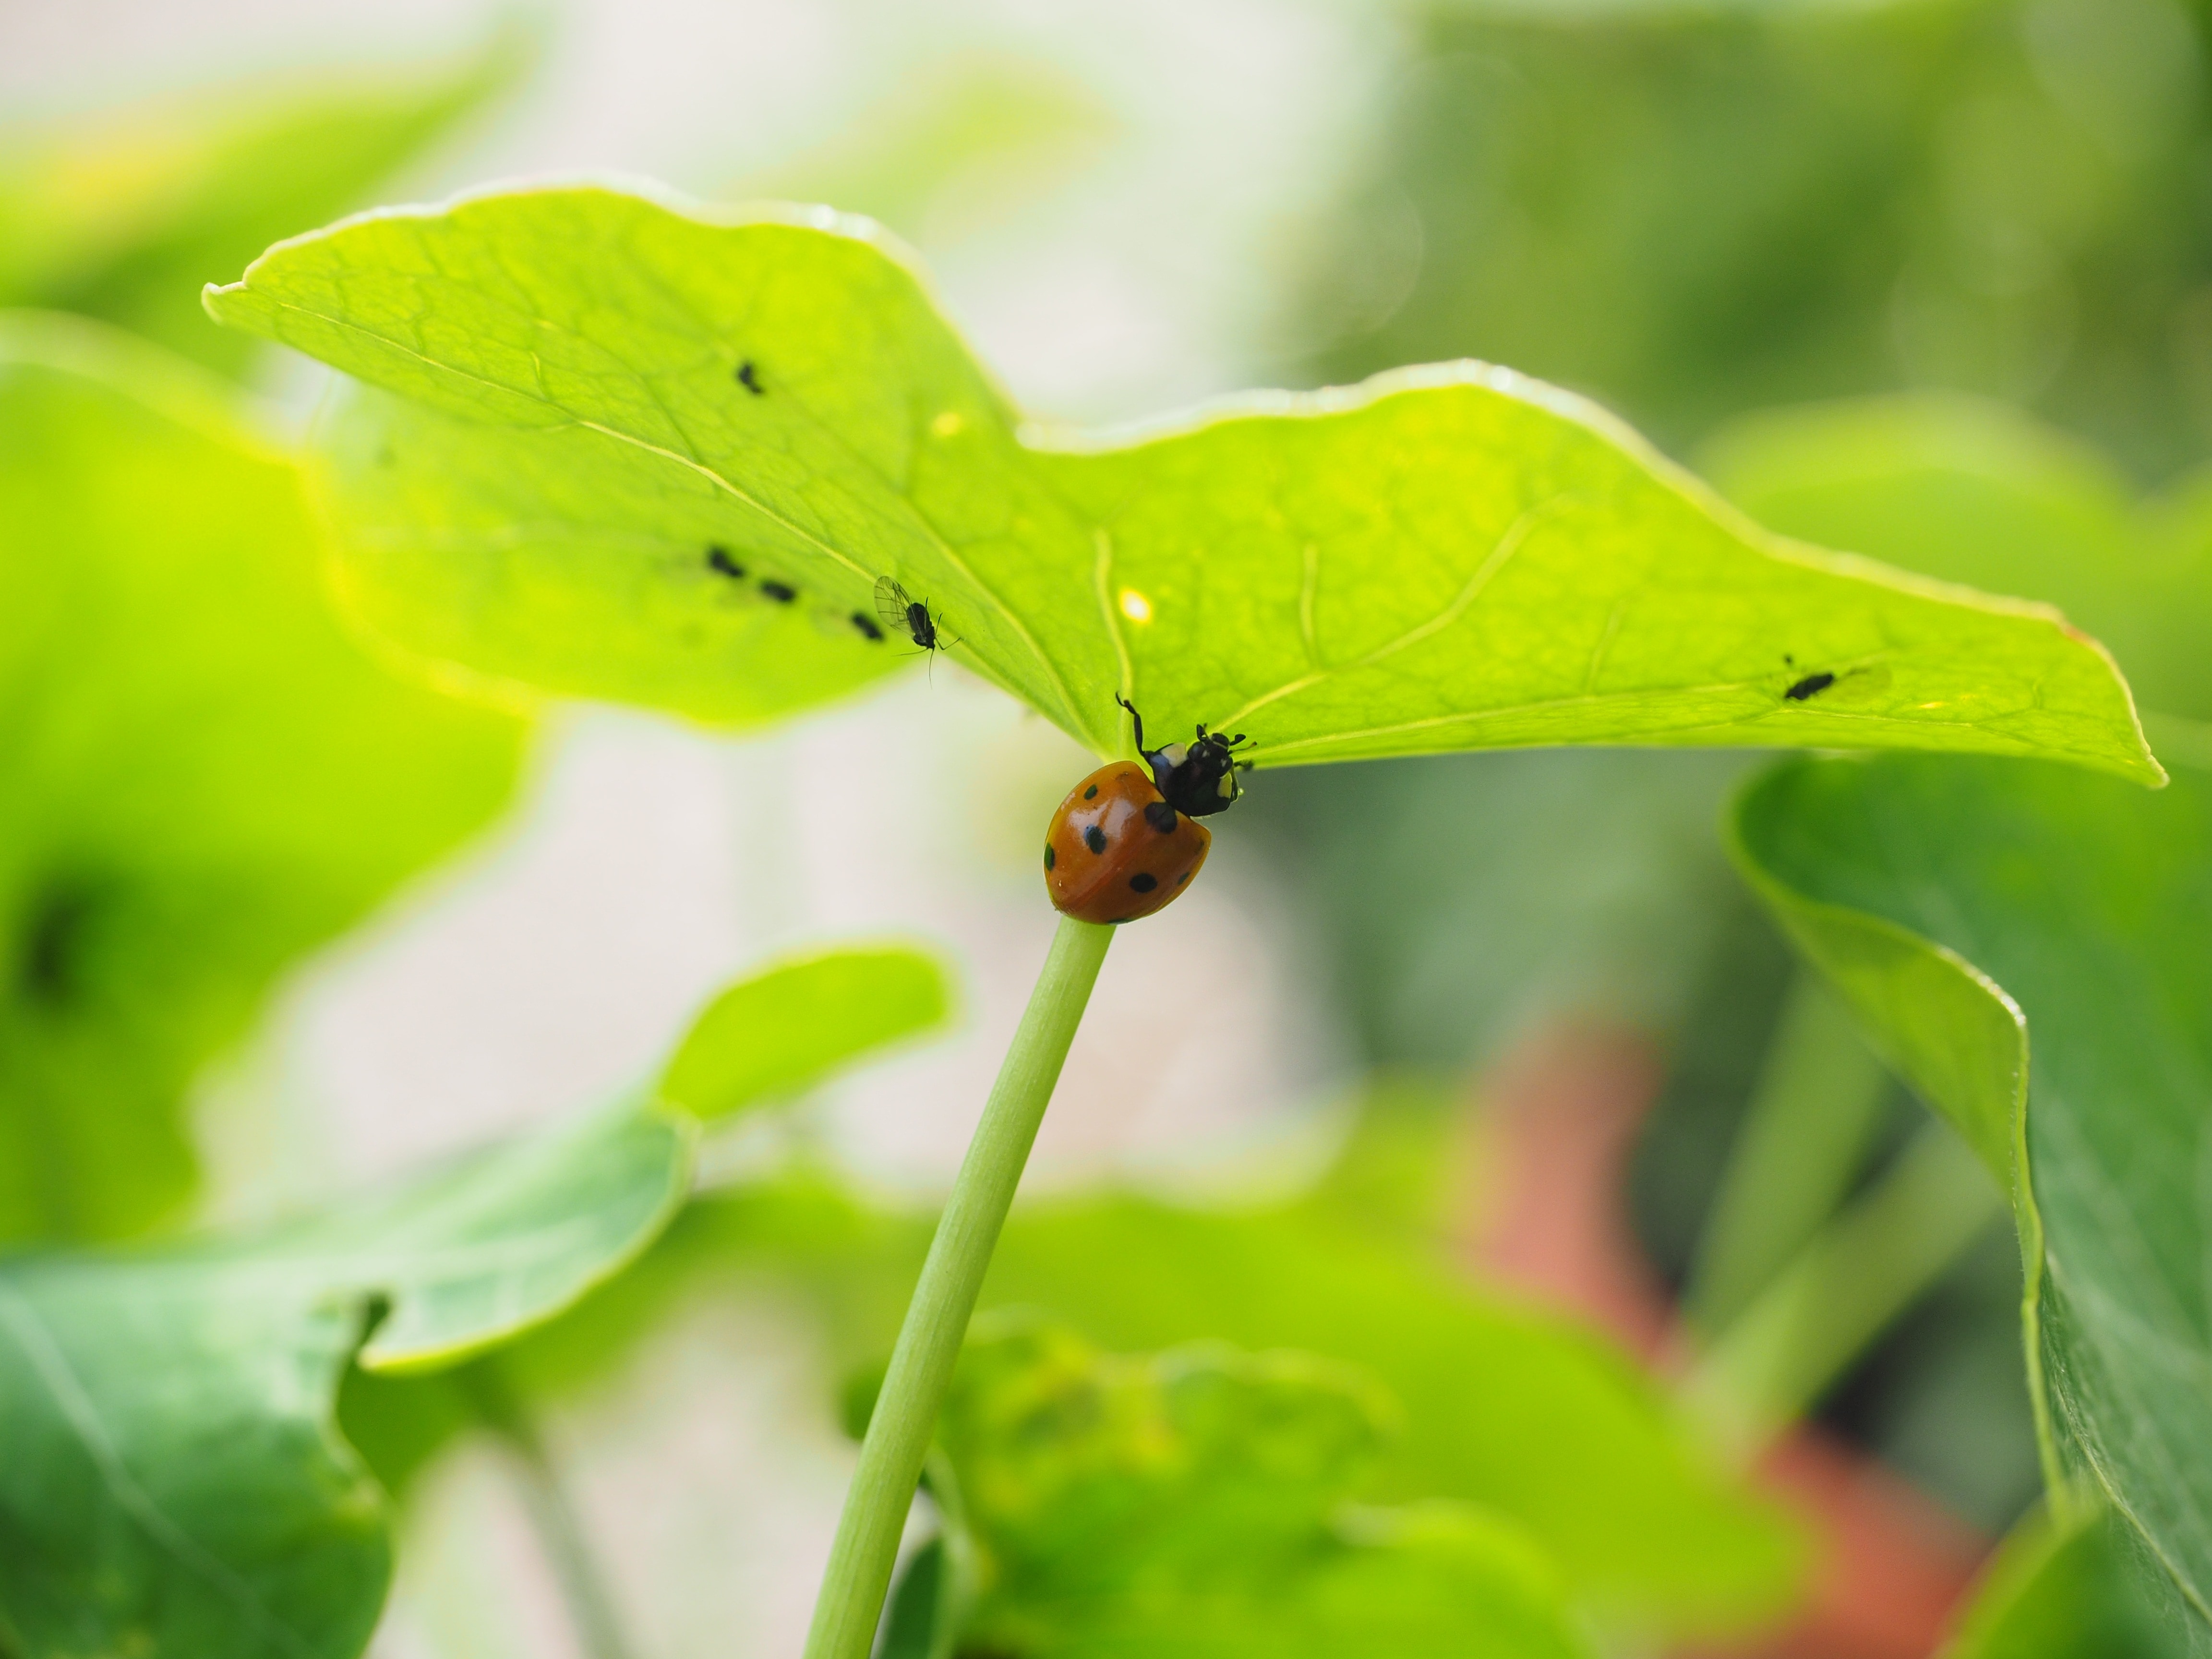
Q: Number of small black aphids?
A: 6